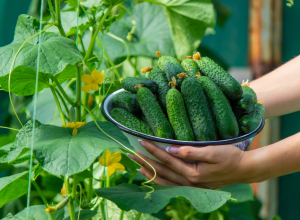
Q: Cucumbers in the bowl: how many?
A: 13